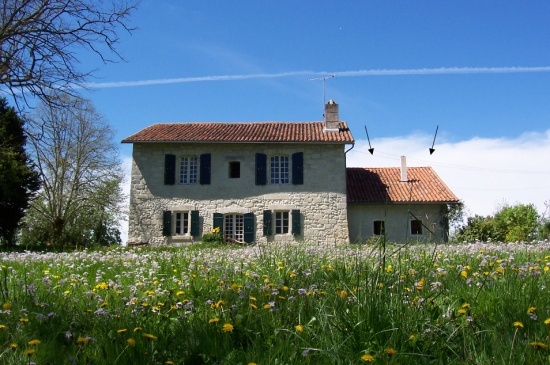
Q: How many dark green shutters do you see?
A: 10